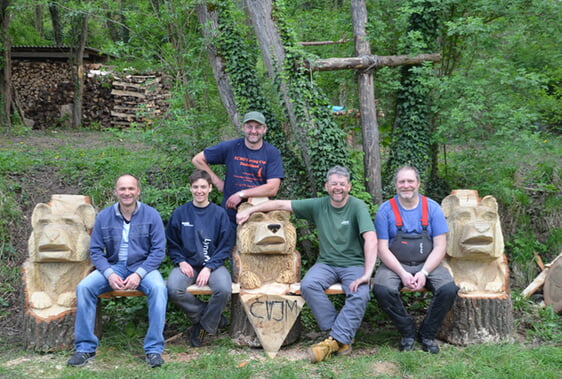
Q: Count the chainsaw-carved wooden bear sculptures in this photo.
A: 3